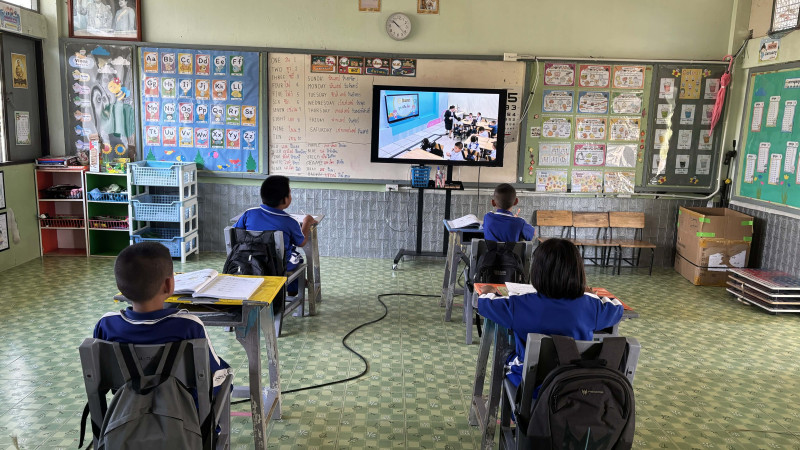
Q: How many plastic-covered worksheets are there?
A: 15